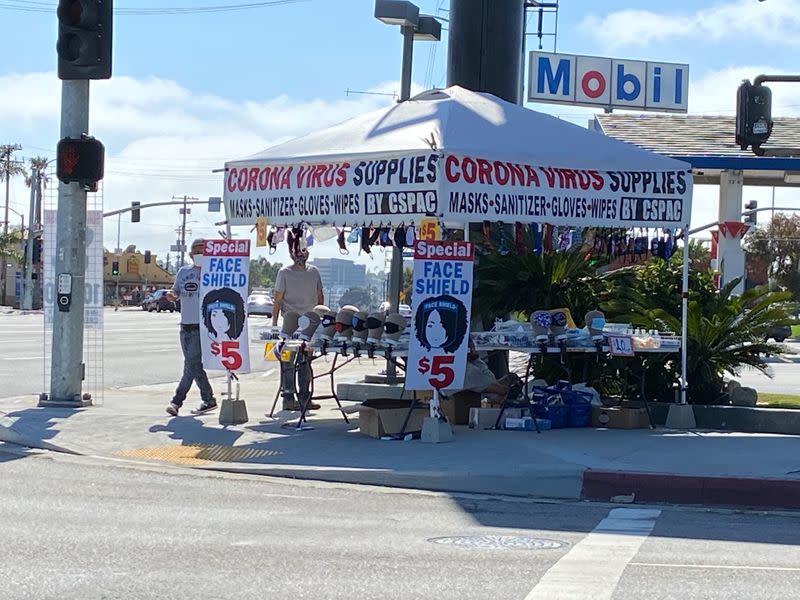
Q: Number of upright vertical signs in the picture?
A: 2